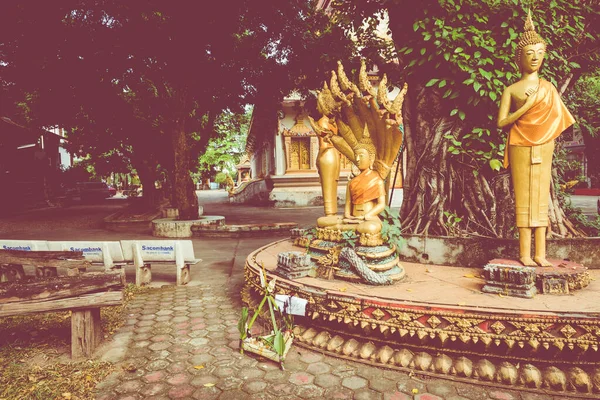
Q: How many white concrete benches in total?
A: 3